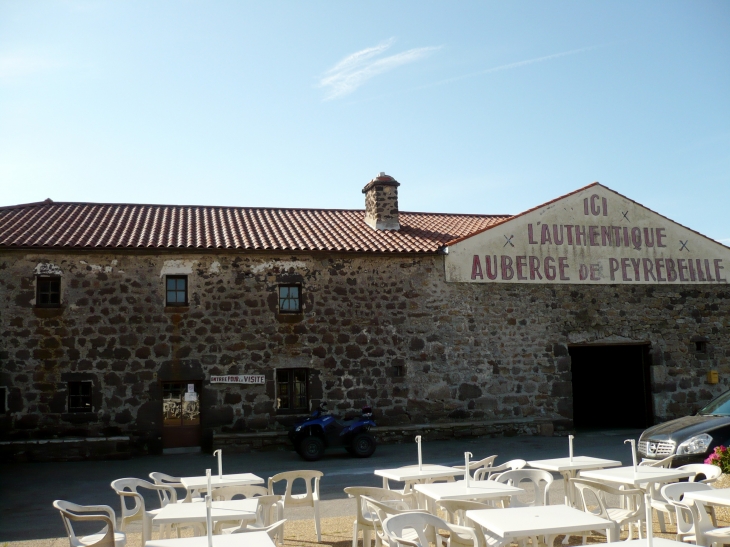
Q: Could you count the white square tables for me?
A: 10